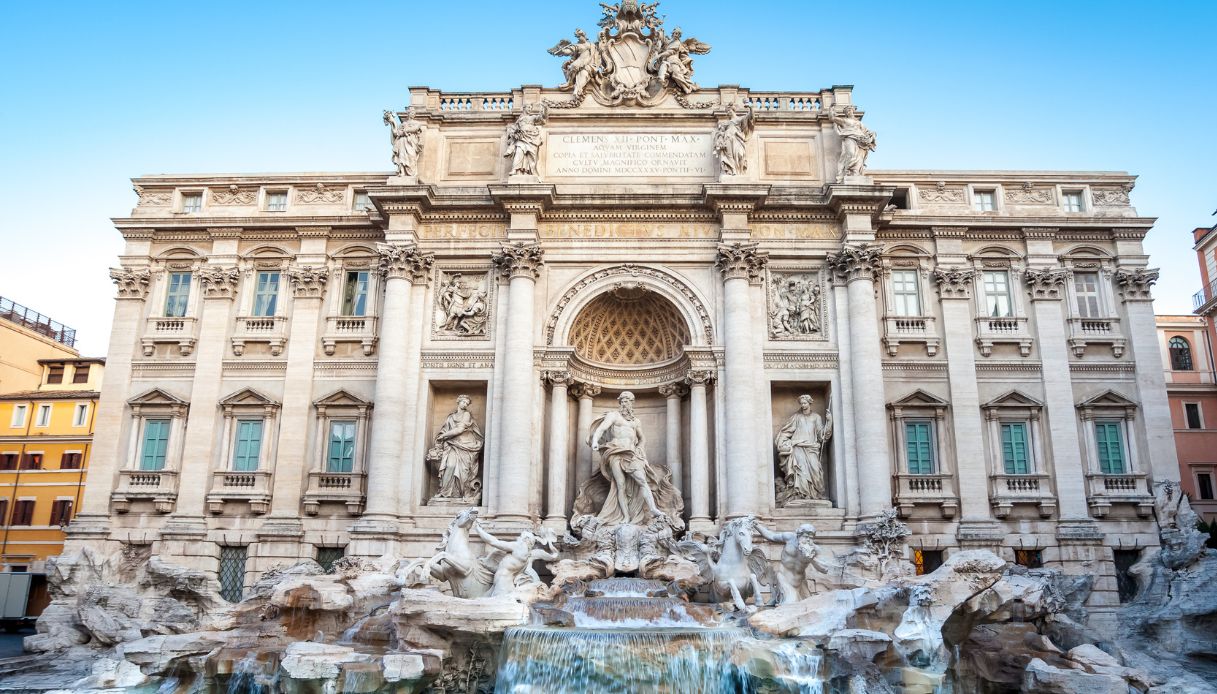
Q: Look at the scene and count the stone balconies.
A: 12